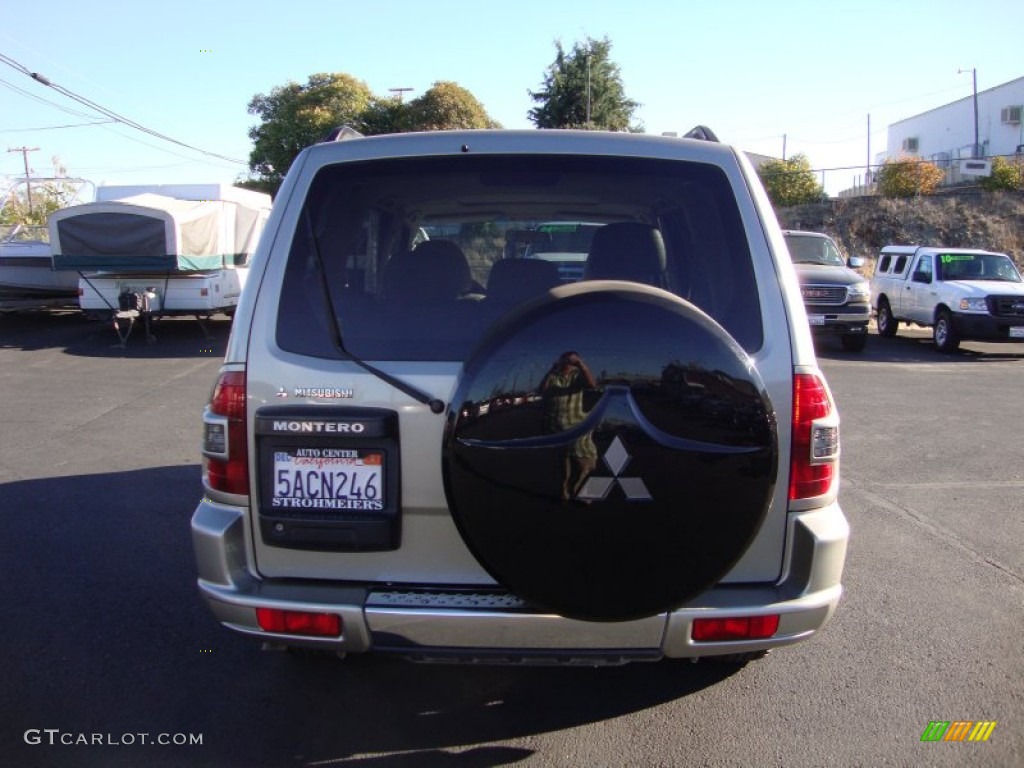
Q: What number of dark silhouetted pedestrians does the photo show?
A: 0